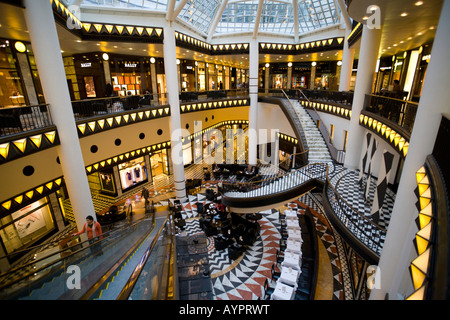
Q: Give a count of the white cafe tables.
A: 7